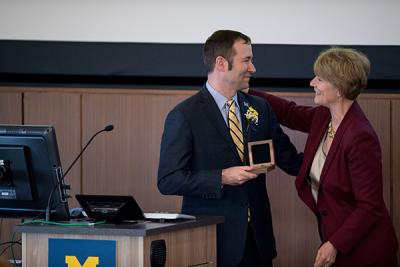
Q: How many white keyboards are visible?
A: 1